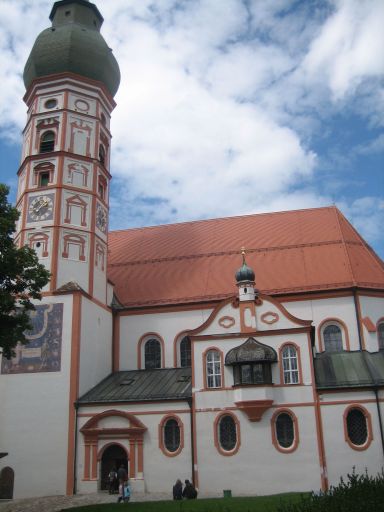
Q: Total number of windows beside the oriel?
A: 2